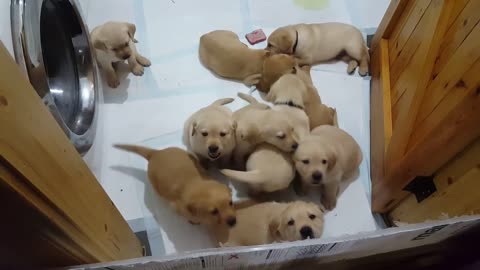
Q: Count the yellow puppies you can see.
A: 11